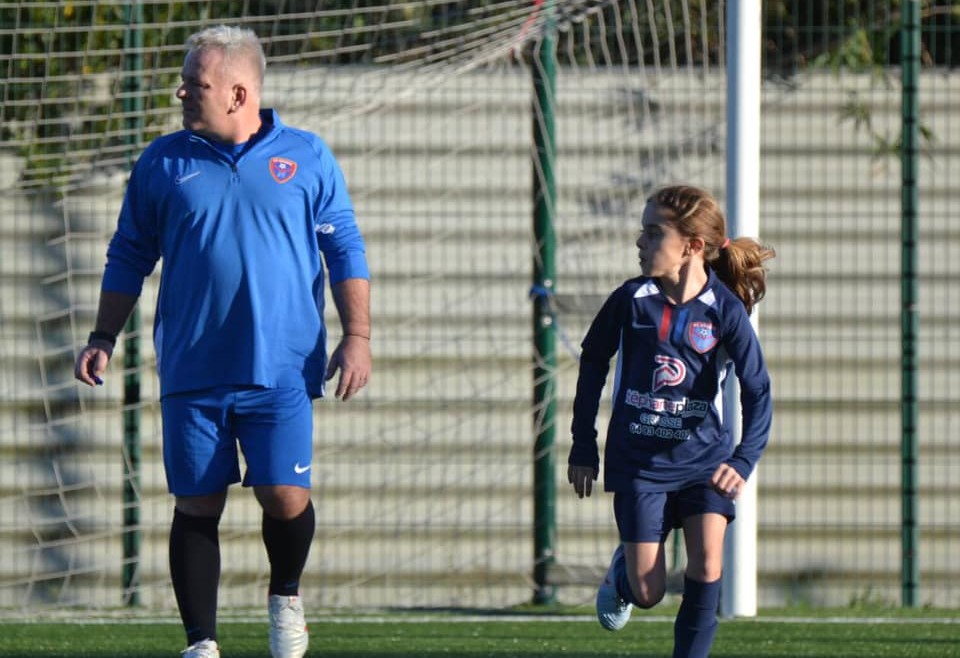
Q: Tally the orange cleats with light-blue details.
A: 0